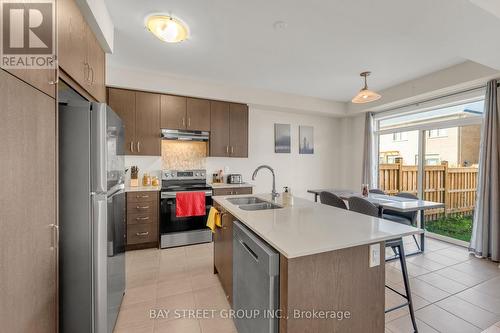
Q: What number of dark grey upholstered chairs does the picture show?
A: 4